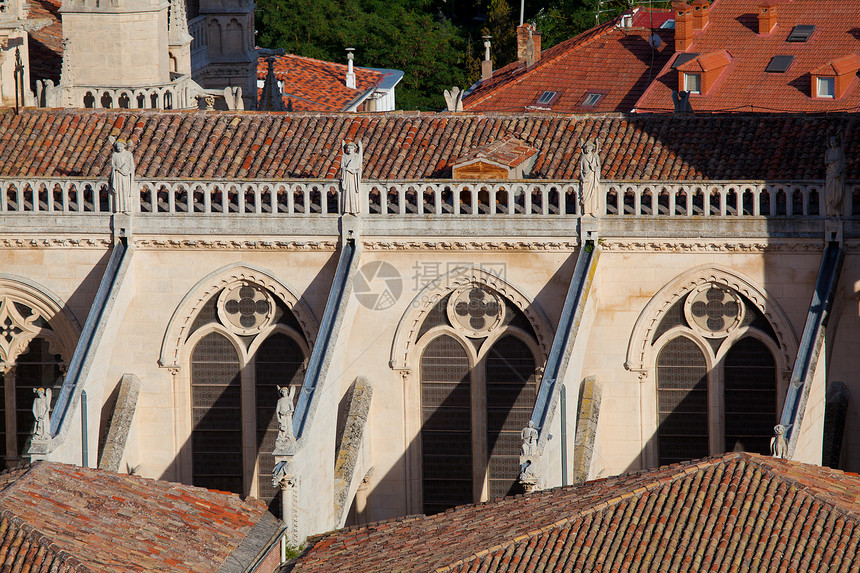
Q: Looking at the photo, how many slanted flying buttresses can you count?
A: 4